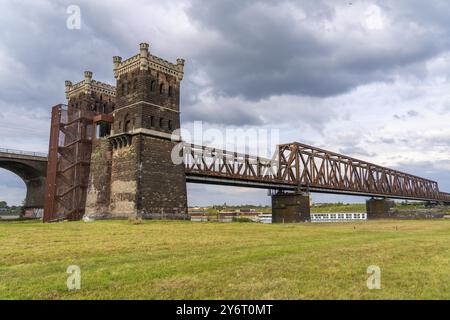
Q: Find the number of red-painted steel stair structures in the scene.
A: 1